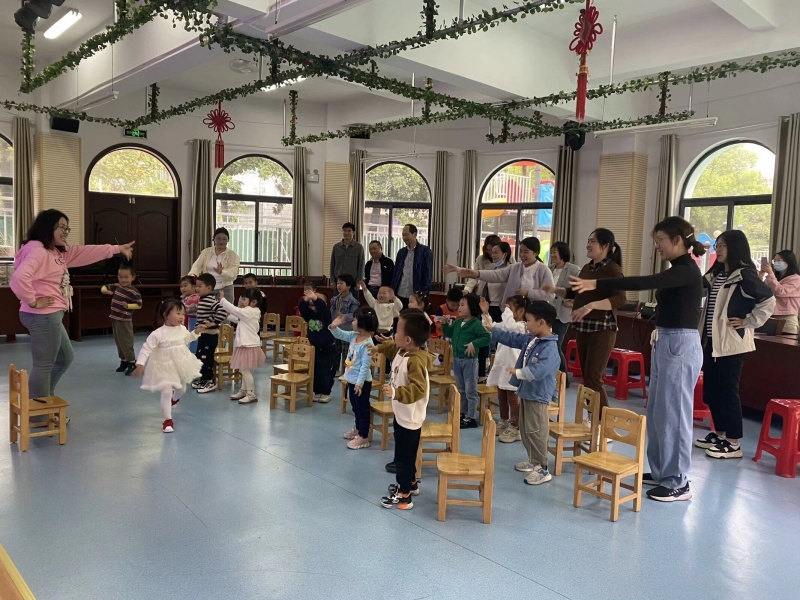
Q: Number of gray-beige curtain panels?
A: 9